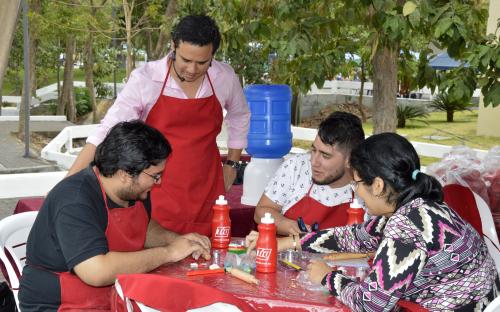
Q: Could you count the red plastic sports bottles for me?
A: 3